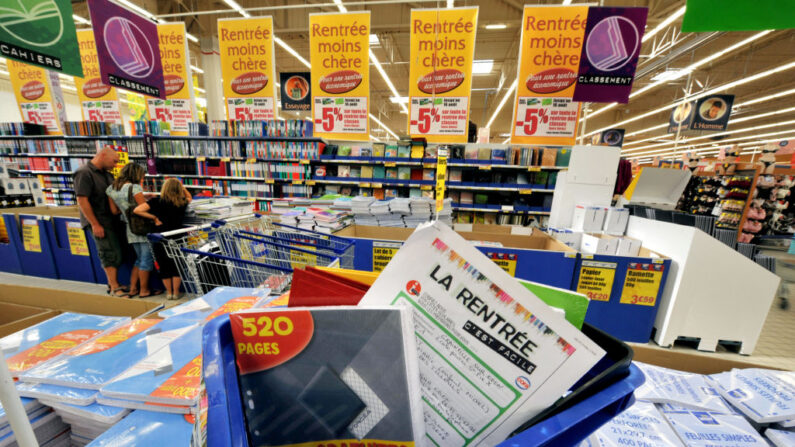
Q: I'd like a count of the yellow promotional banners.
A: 7